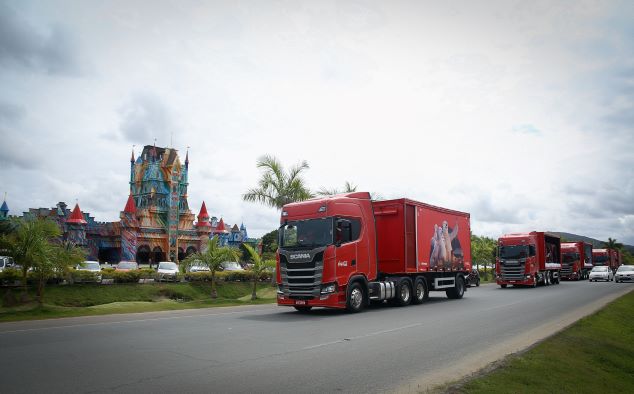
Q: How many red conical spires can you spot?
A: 4